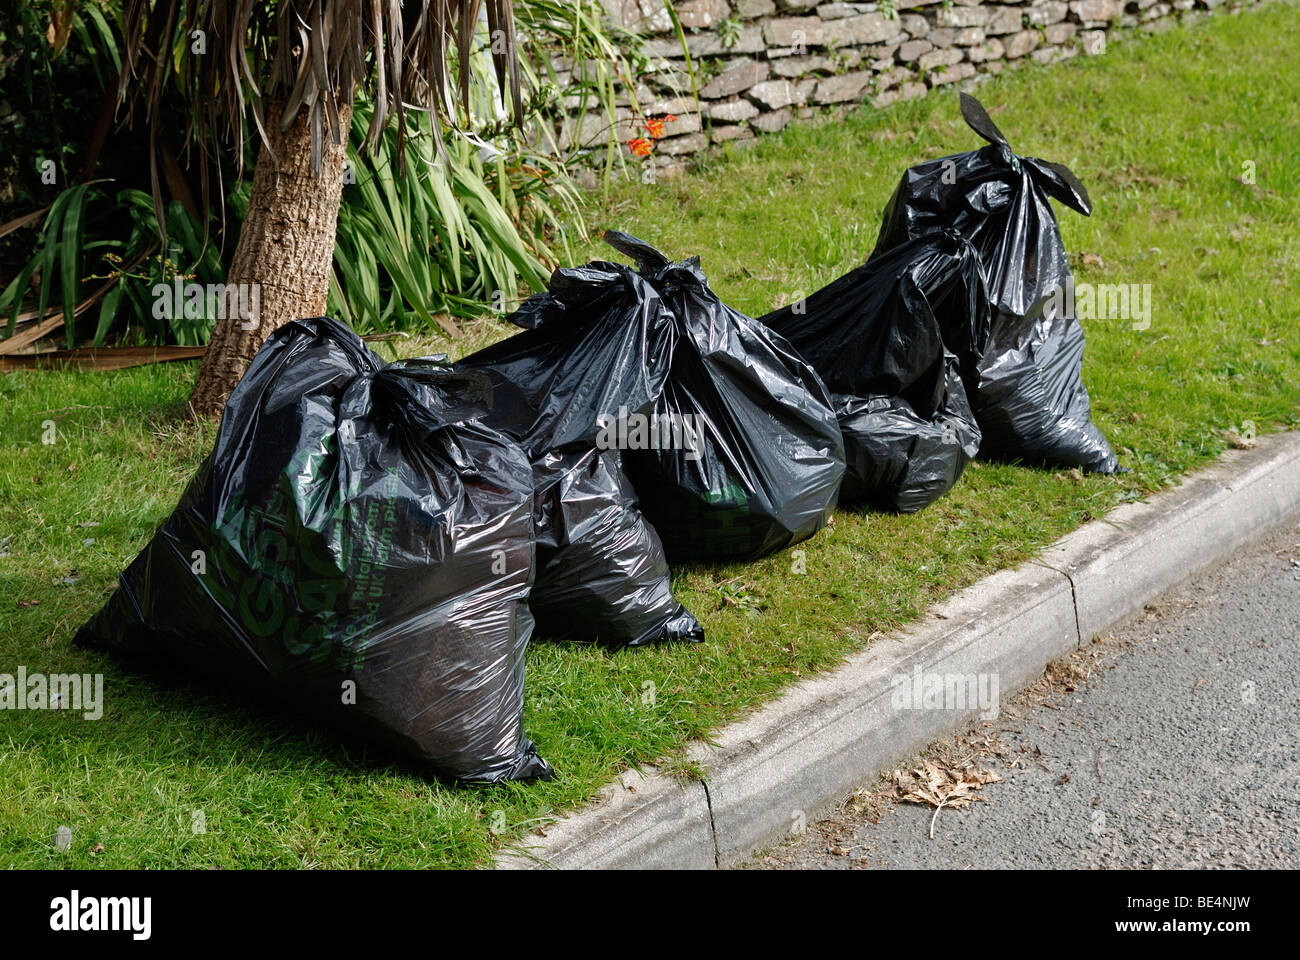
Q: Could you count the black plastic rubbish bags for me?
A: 5